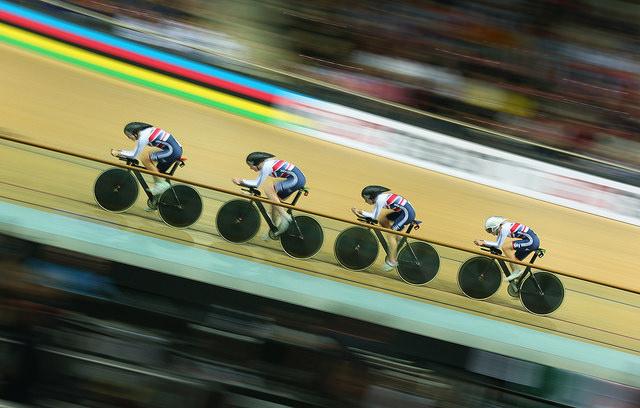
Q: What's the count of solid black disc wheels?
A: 8